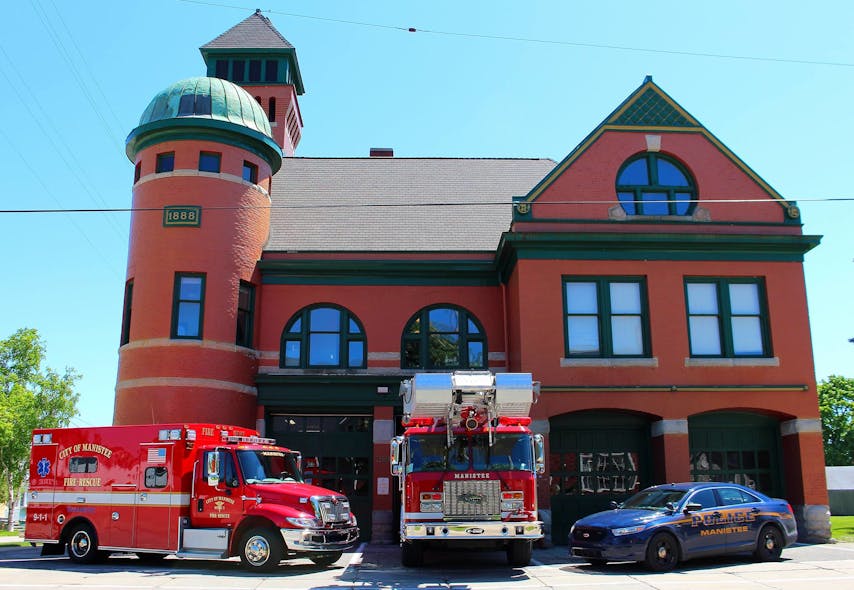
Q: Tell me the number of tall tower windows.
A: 3